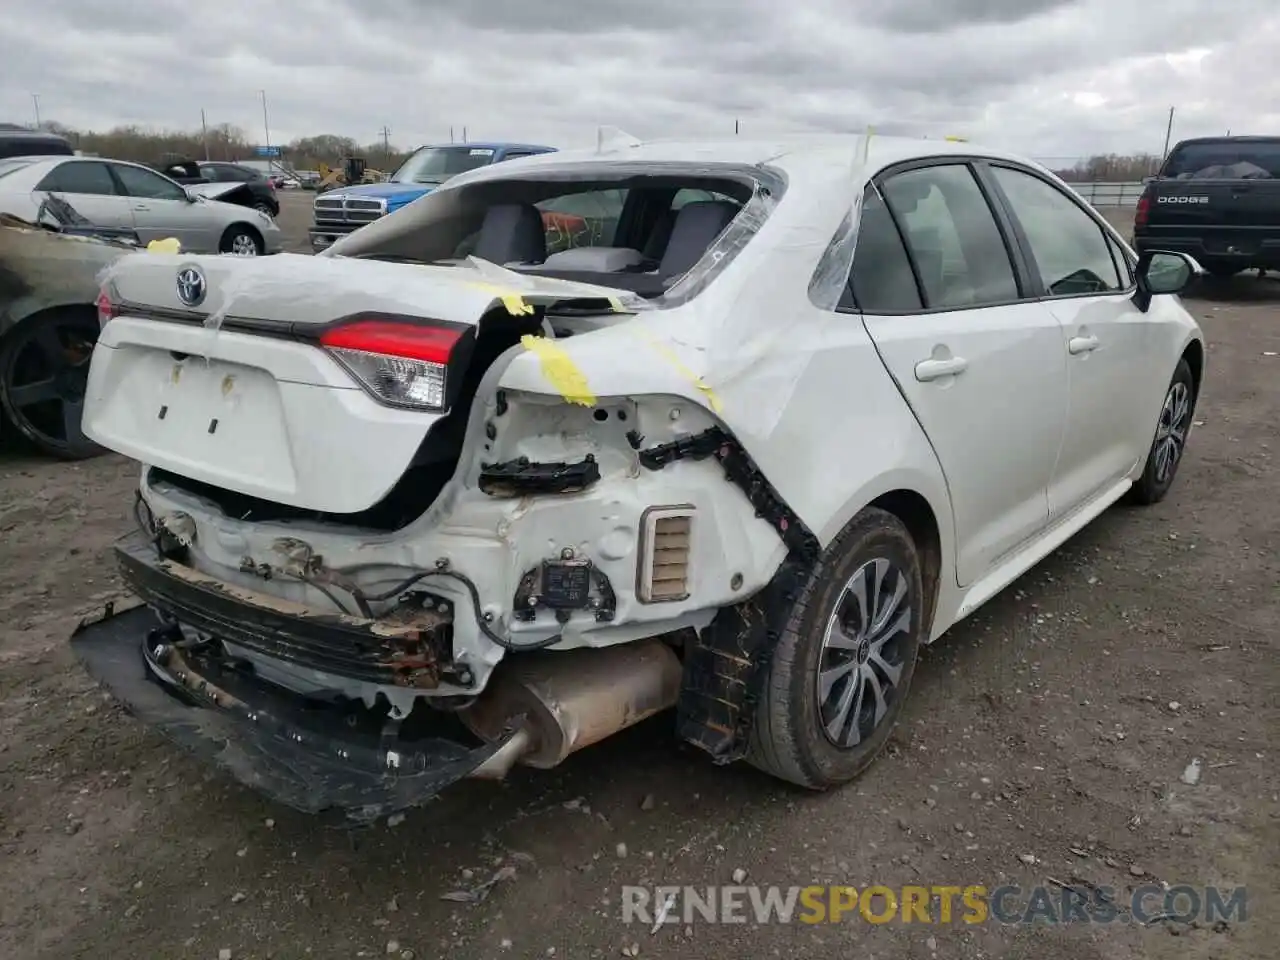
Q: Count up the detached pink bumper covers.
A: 0